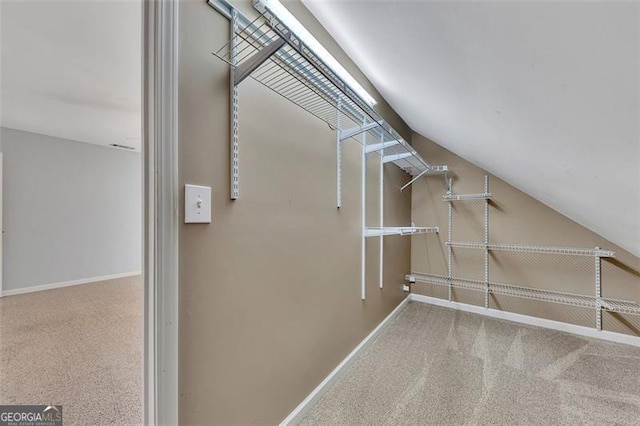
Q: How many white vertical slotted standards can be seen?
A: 7